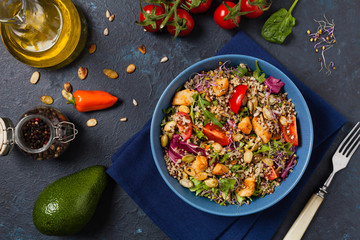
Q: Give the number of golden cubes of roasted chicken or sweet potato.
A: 7